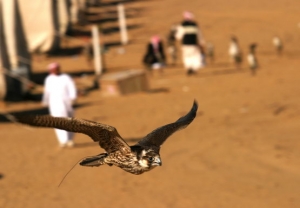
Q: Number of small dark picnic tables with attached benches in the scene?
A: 0